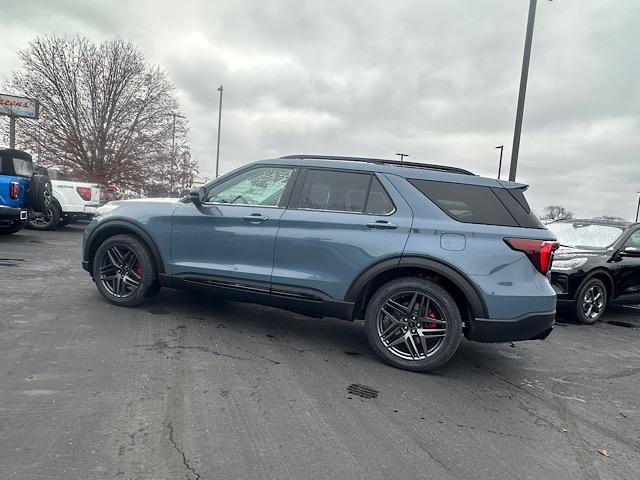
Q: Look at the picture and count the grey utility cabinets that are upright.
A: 0